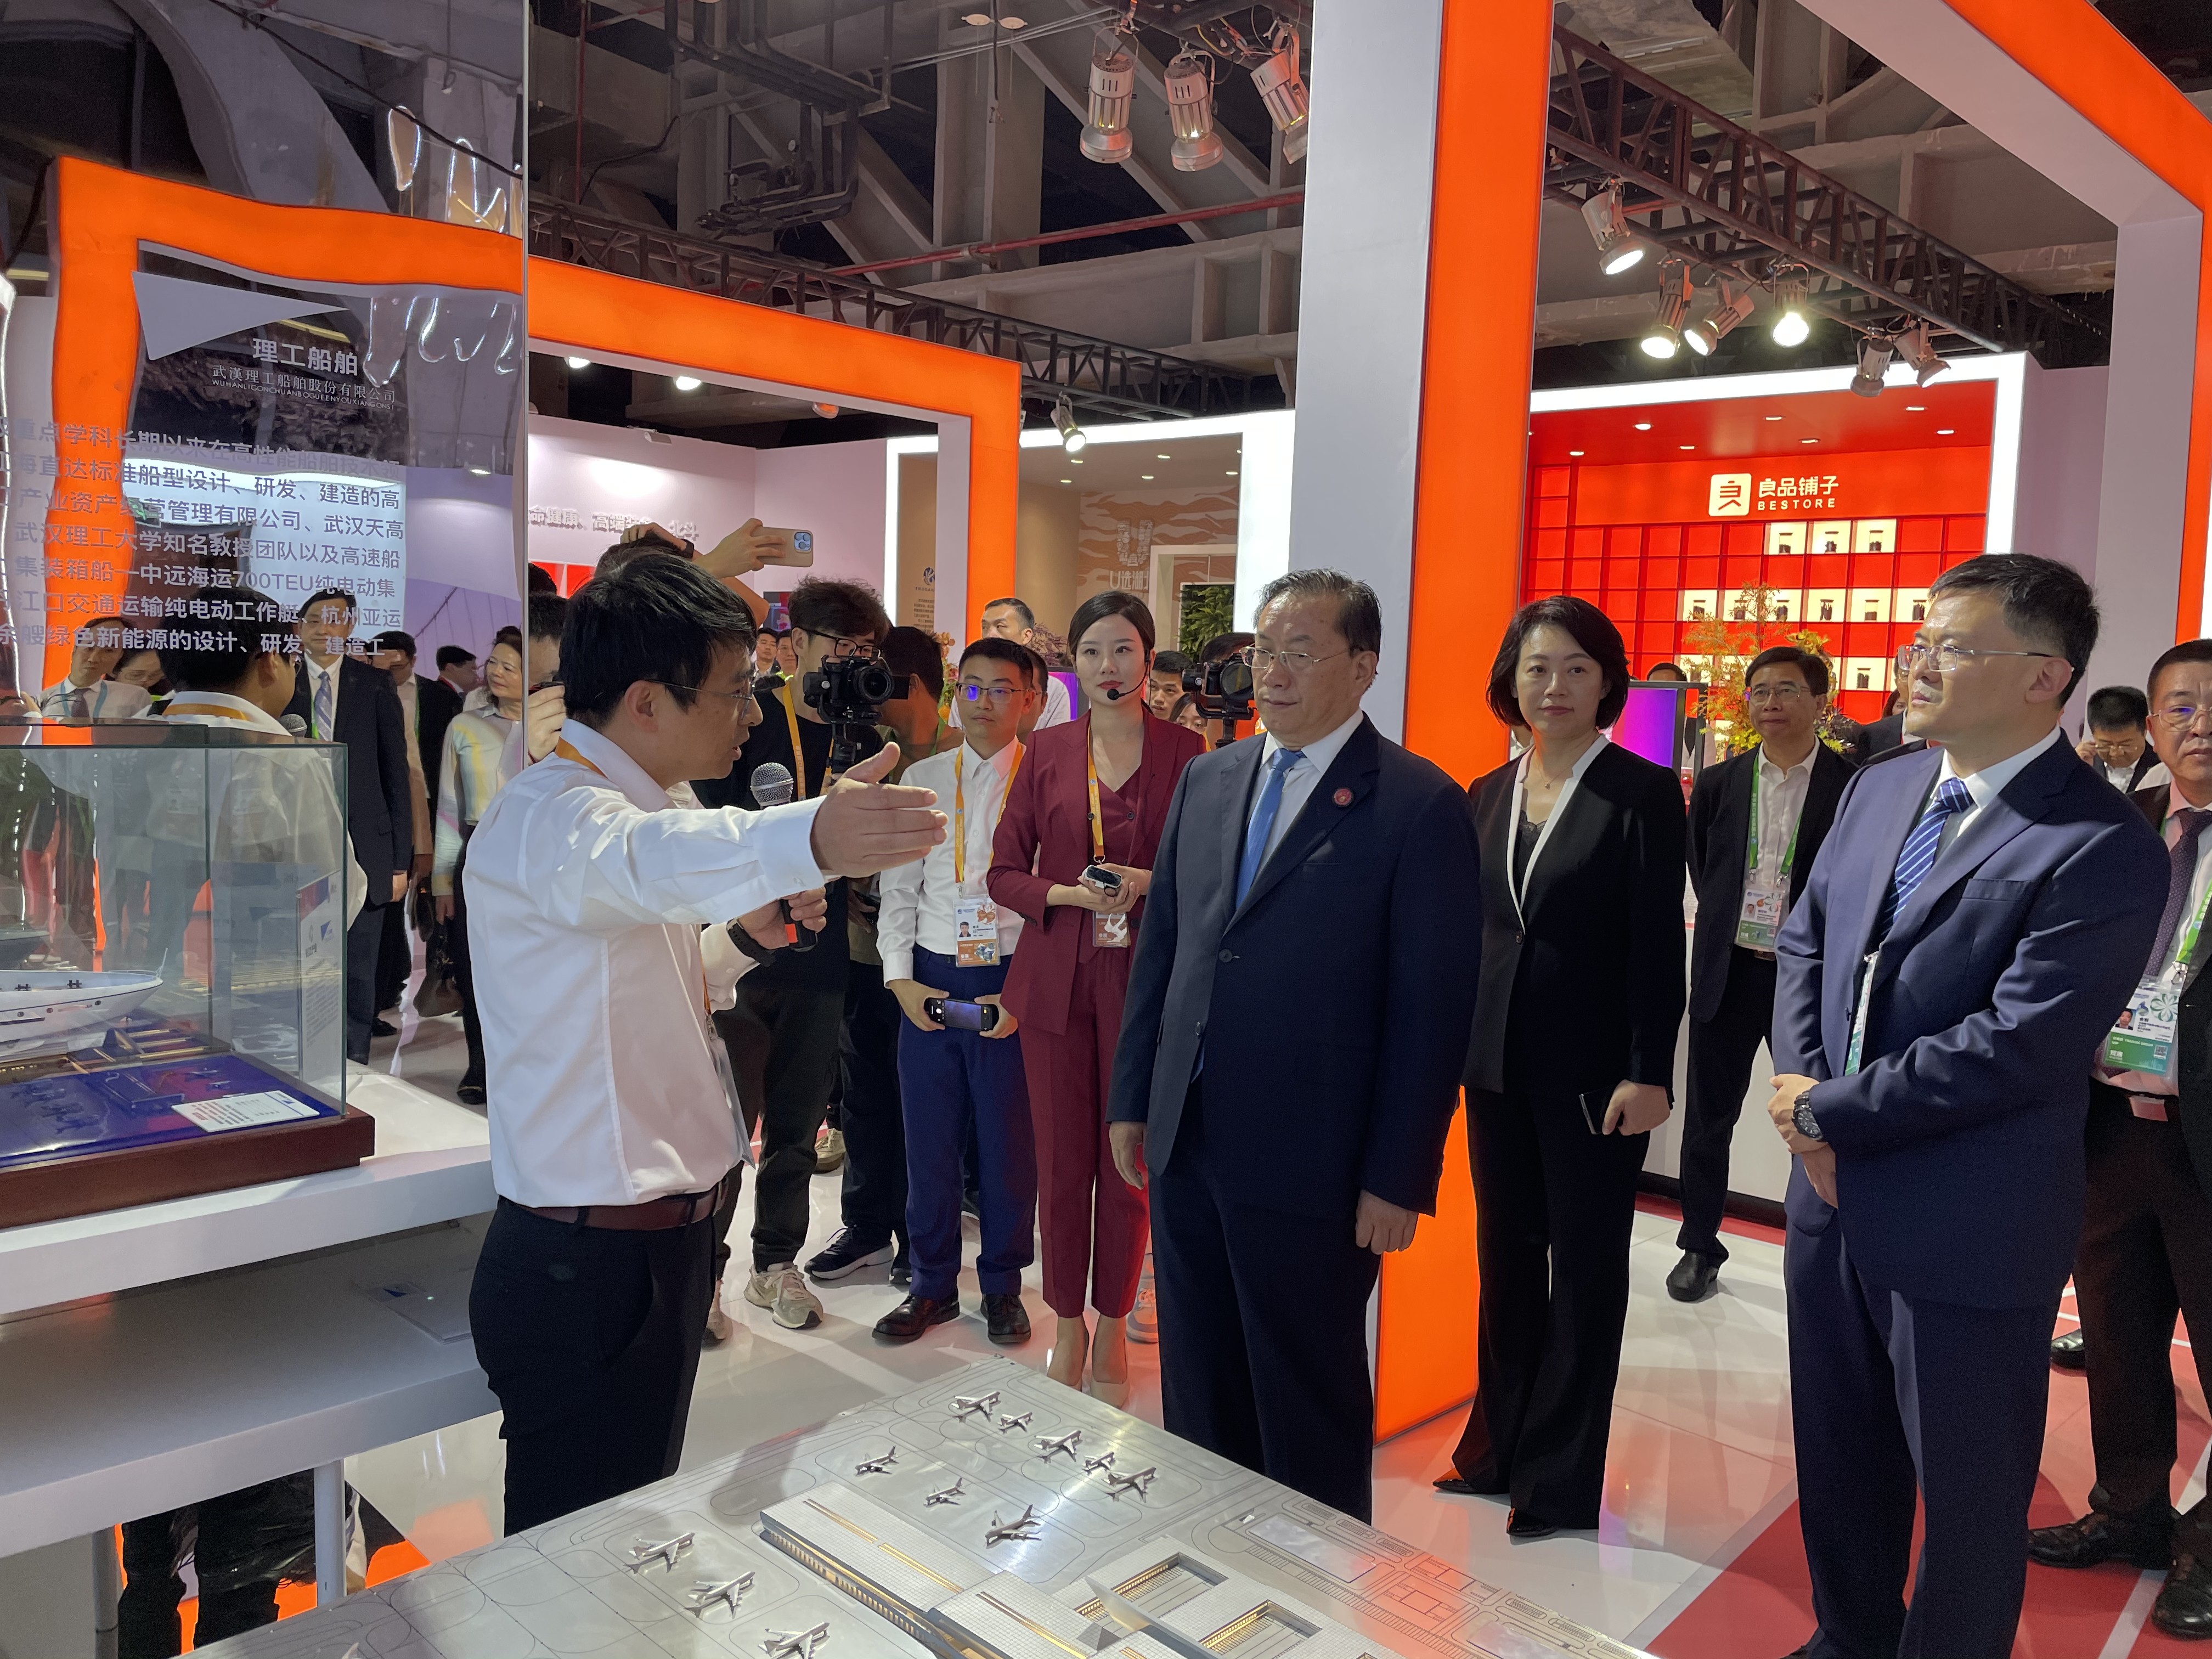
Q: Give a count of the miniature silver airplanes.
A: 11